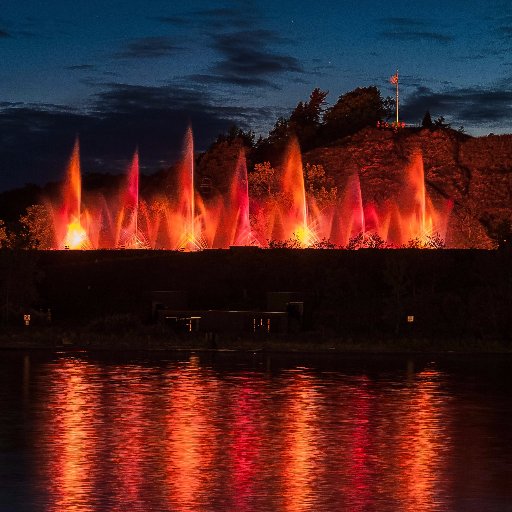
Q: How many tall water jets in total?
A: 7